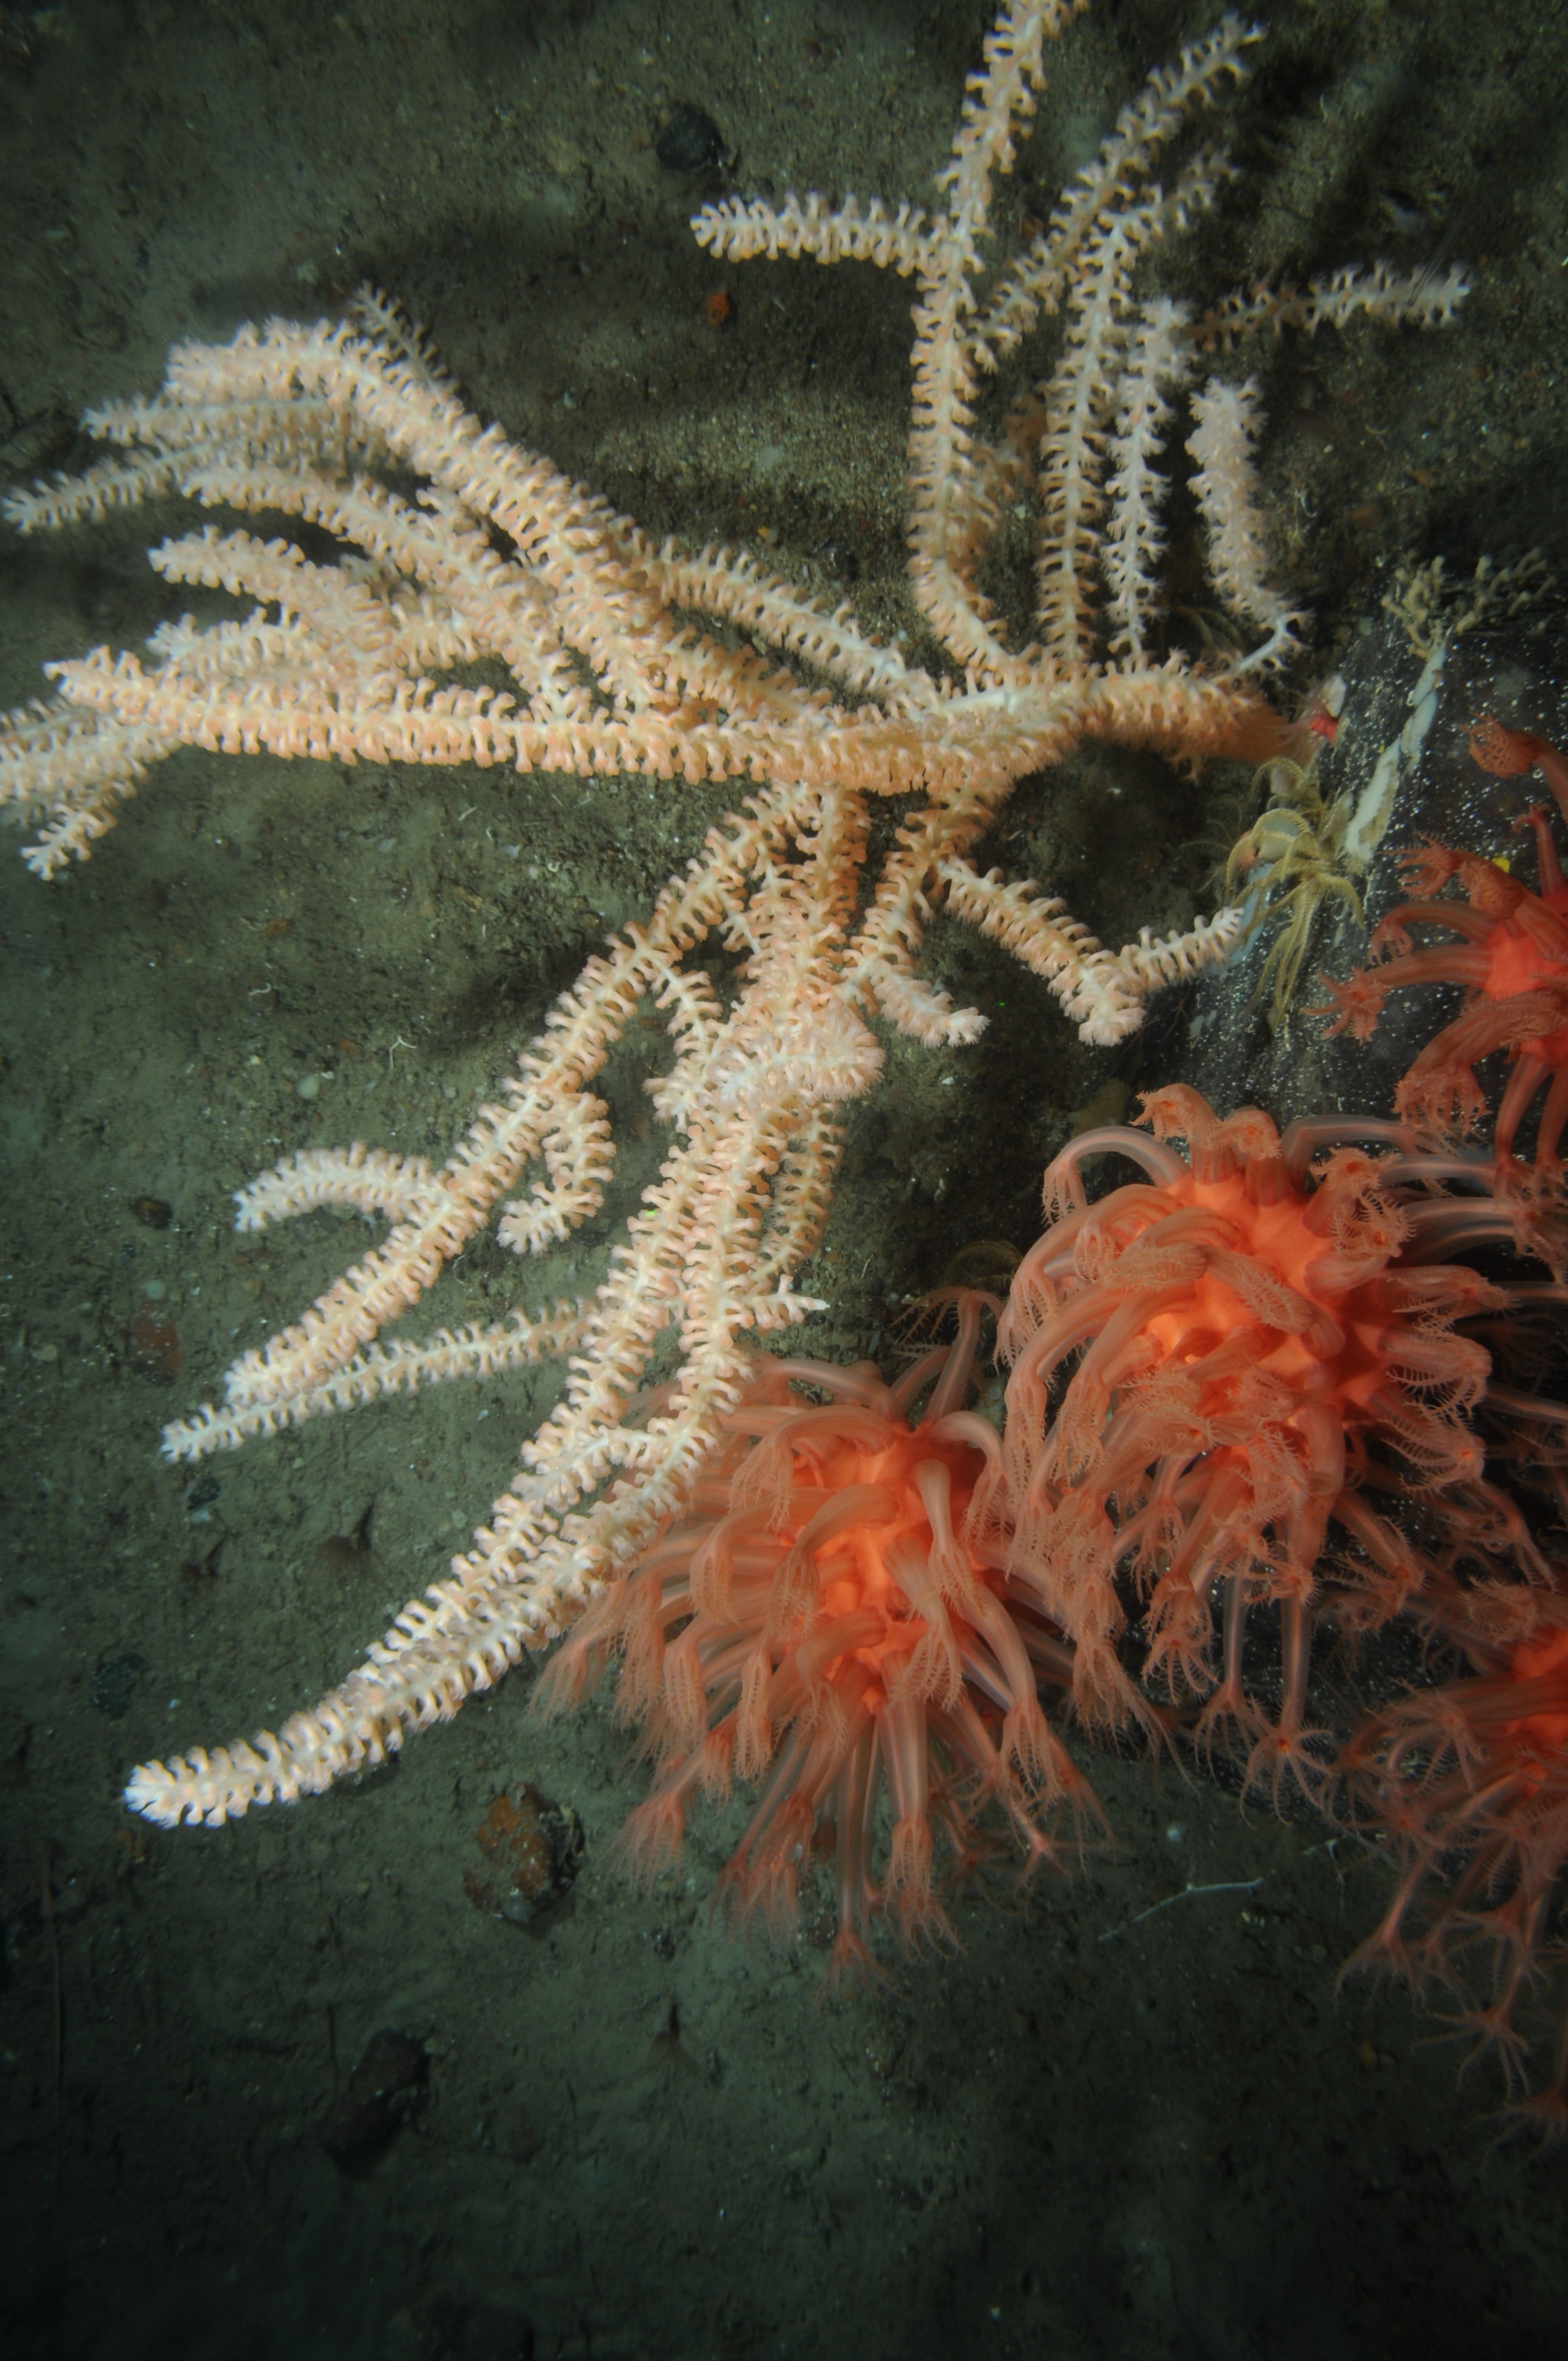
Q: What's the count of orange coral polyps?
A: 4